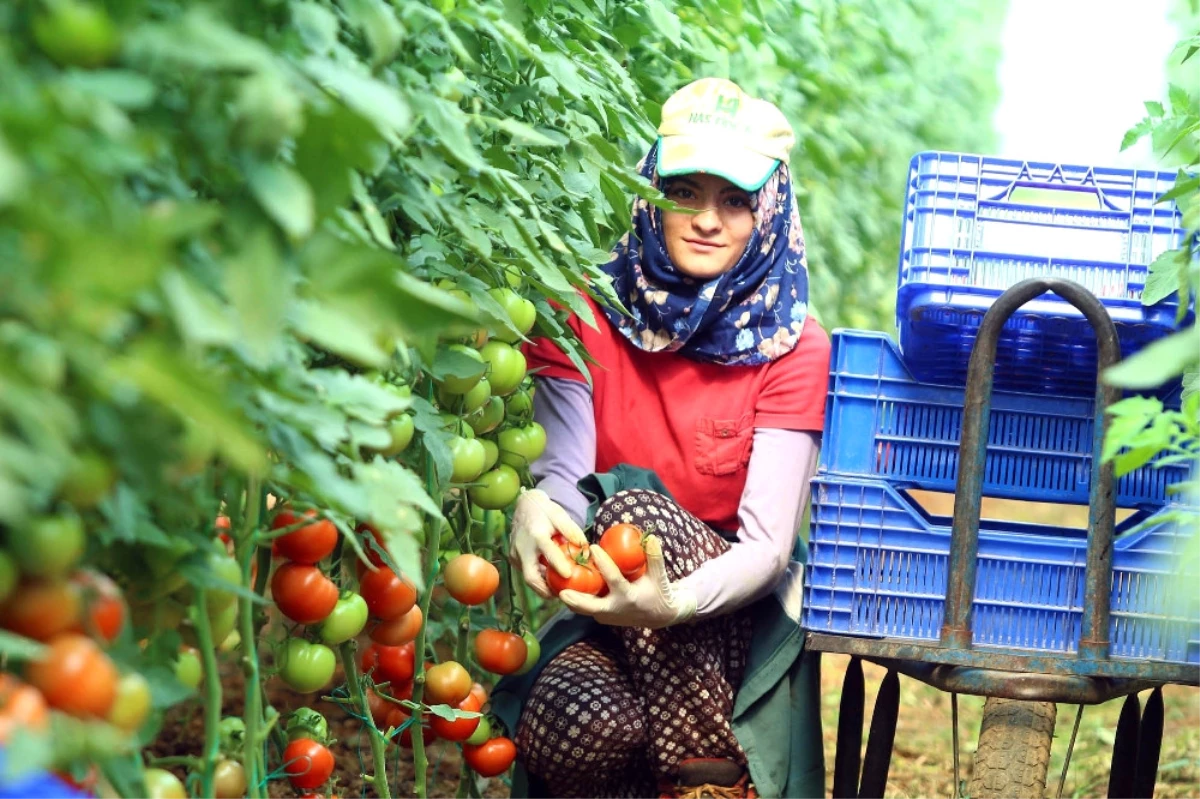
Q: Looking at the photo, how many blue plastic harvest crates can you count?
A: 3